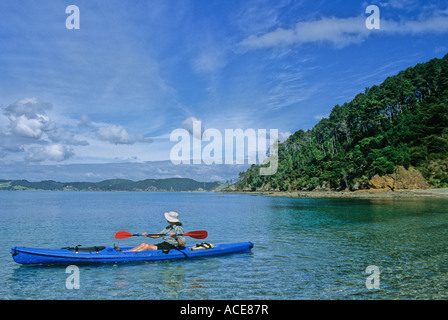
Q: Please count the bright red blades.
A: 2